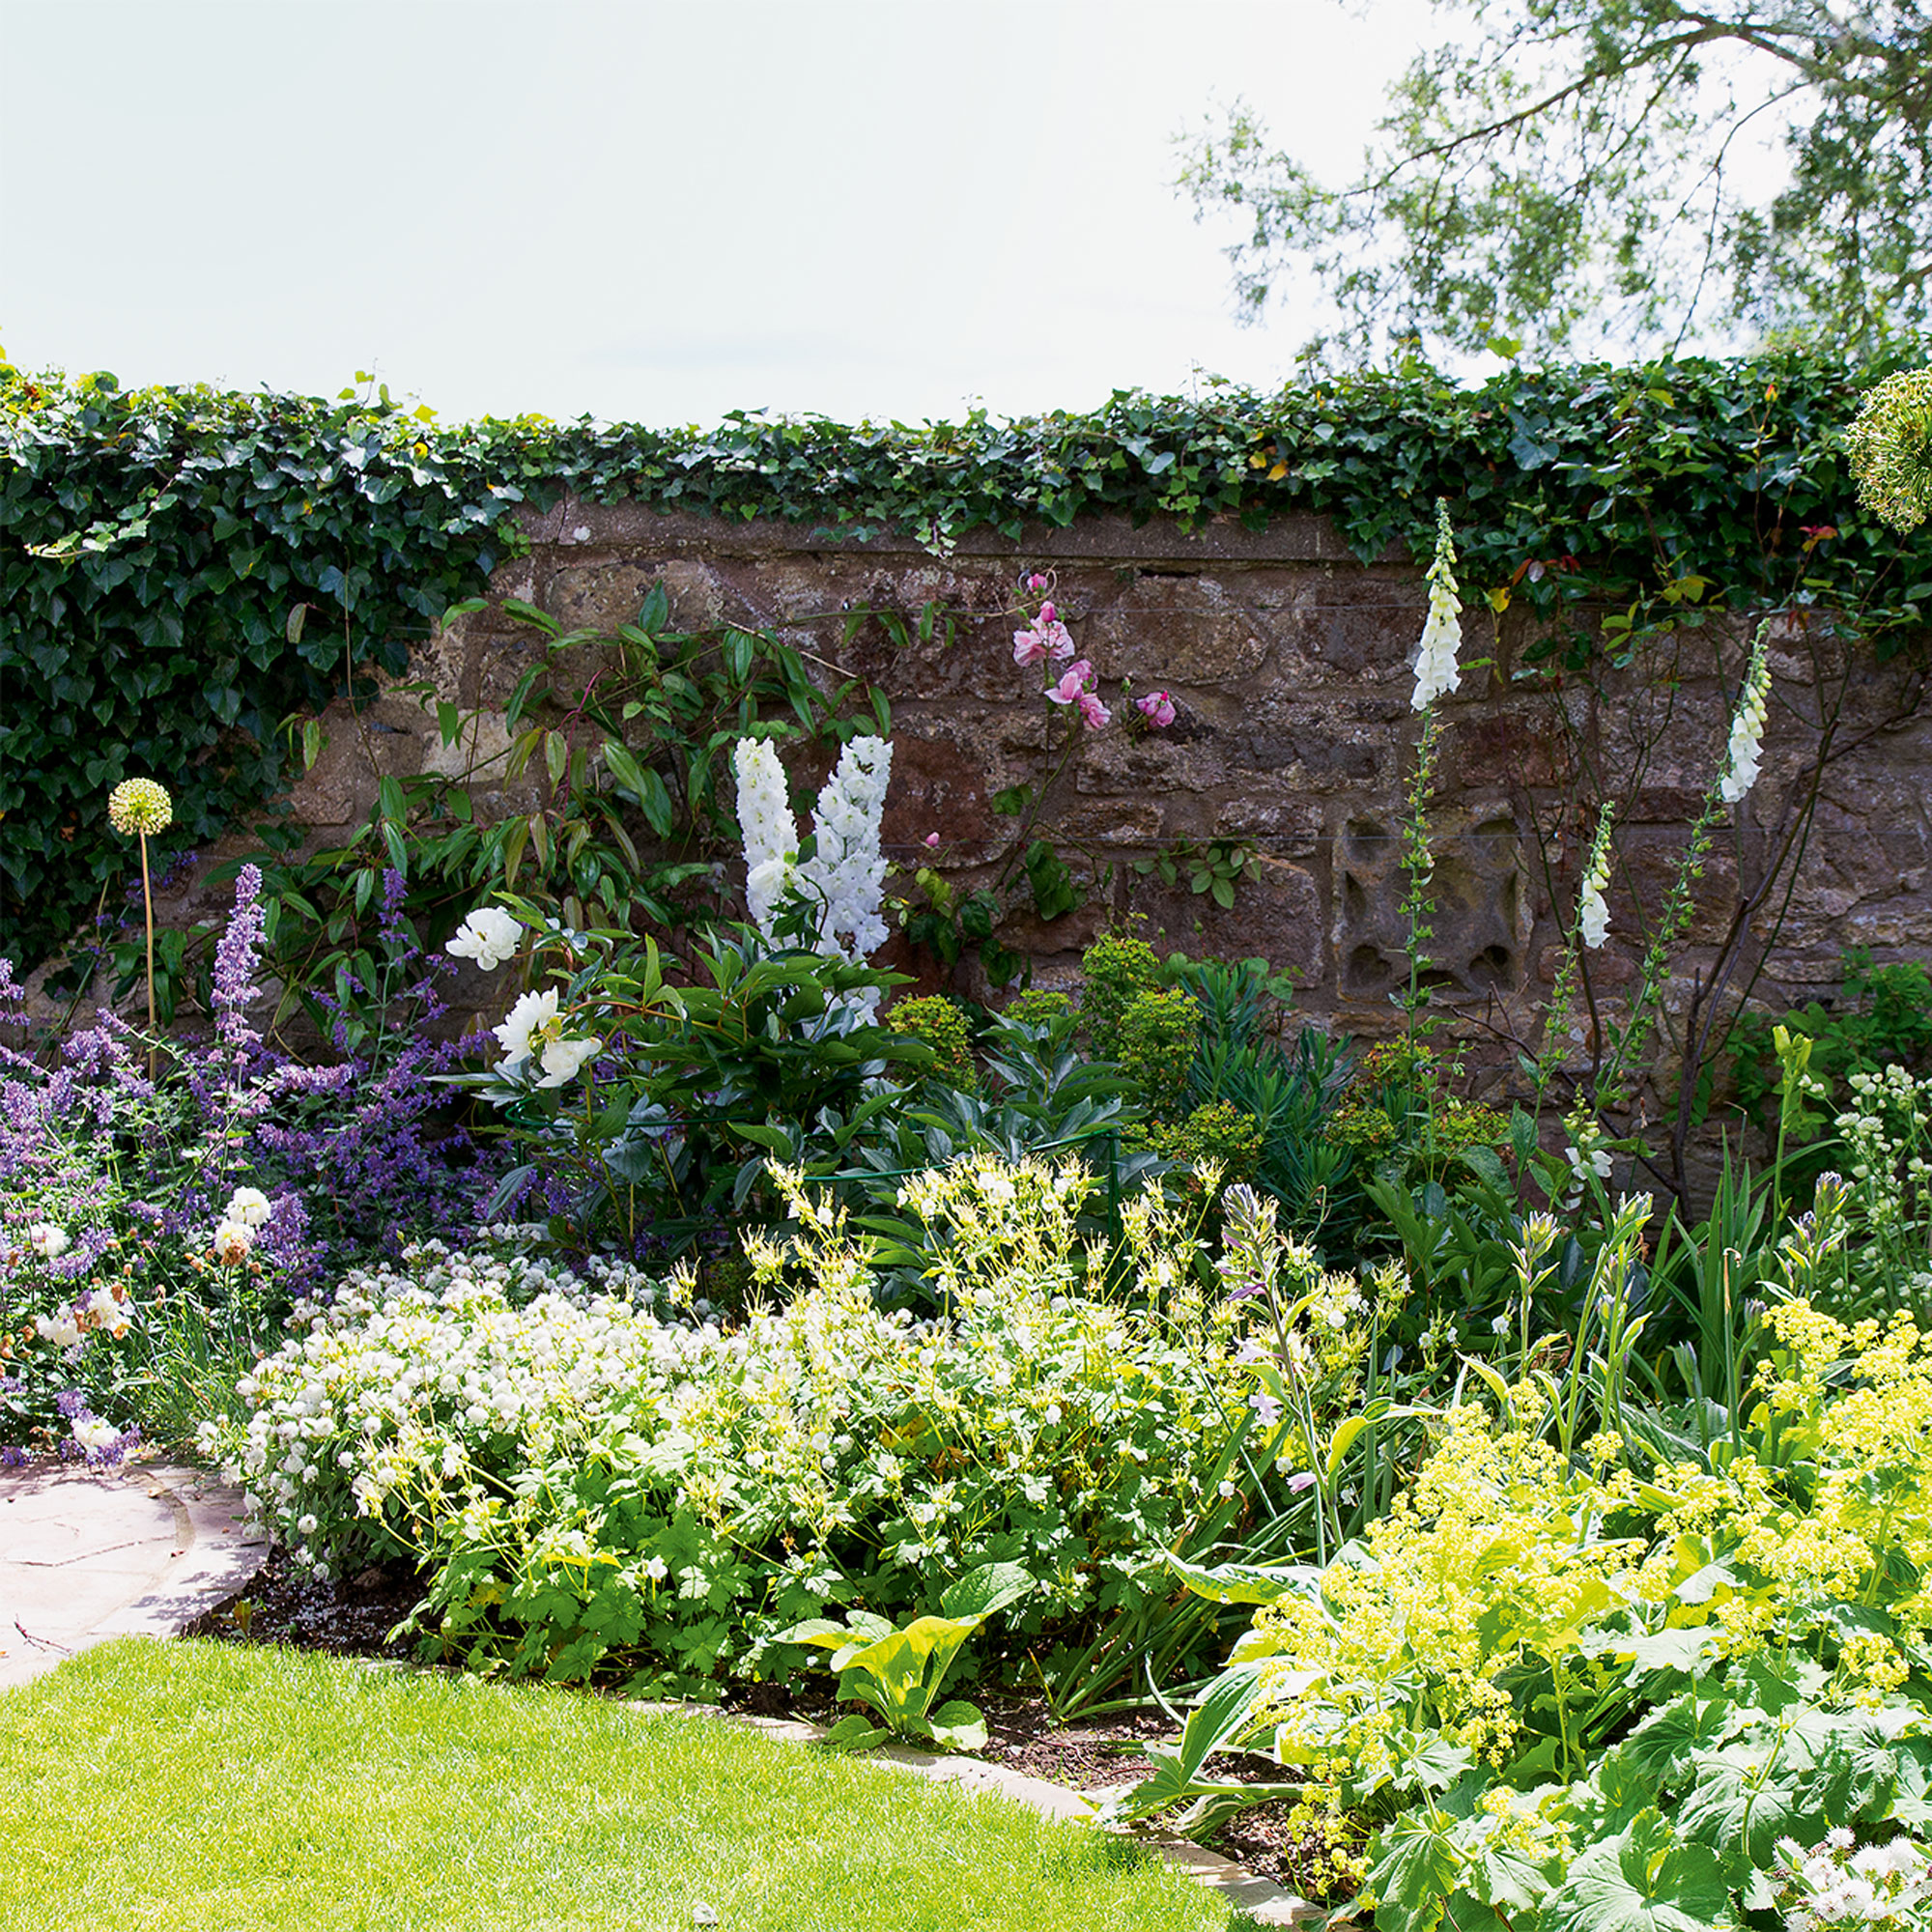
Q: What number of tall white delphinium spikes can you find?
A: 2